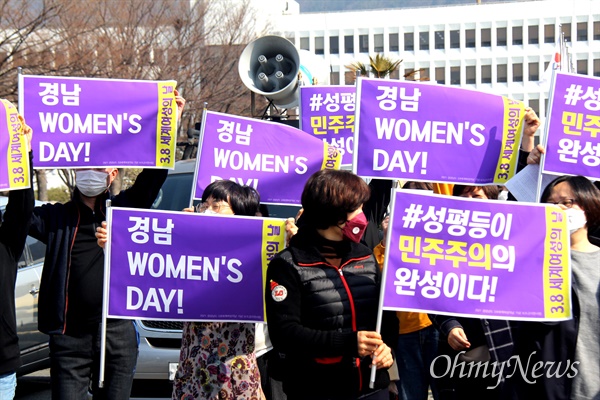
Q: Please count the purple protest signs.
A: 8